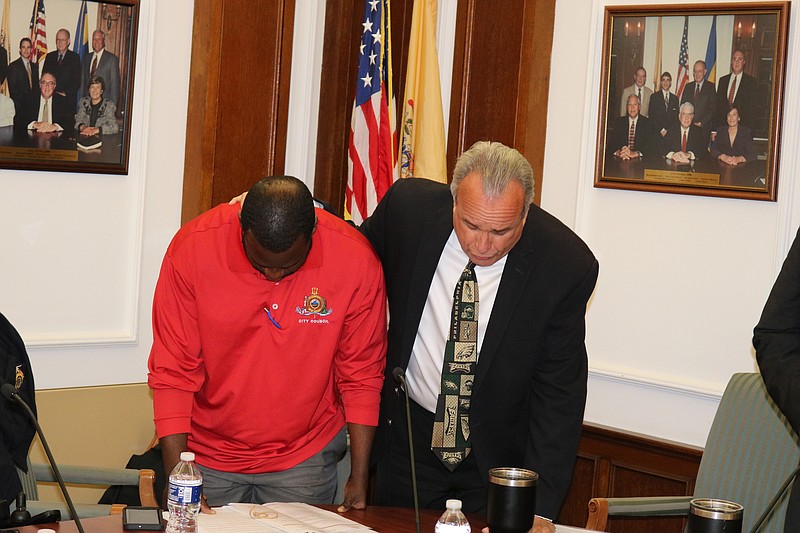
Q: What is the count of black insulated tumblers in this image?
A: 2